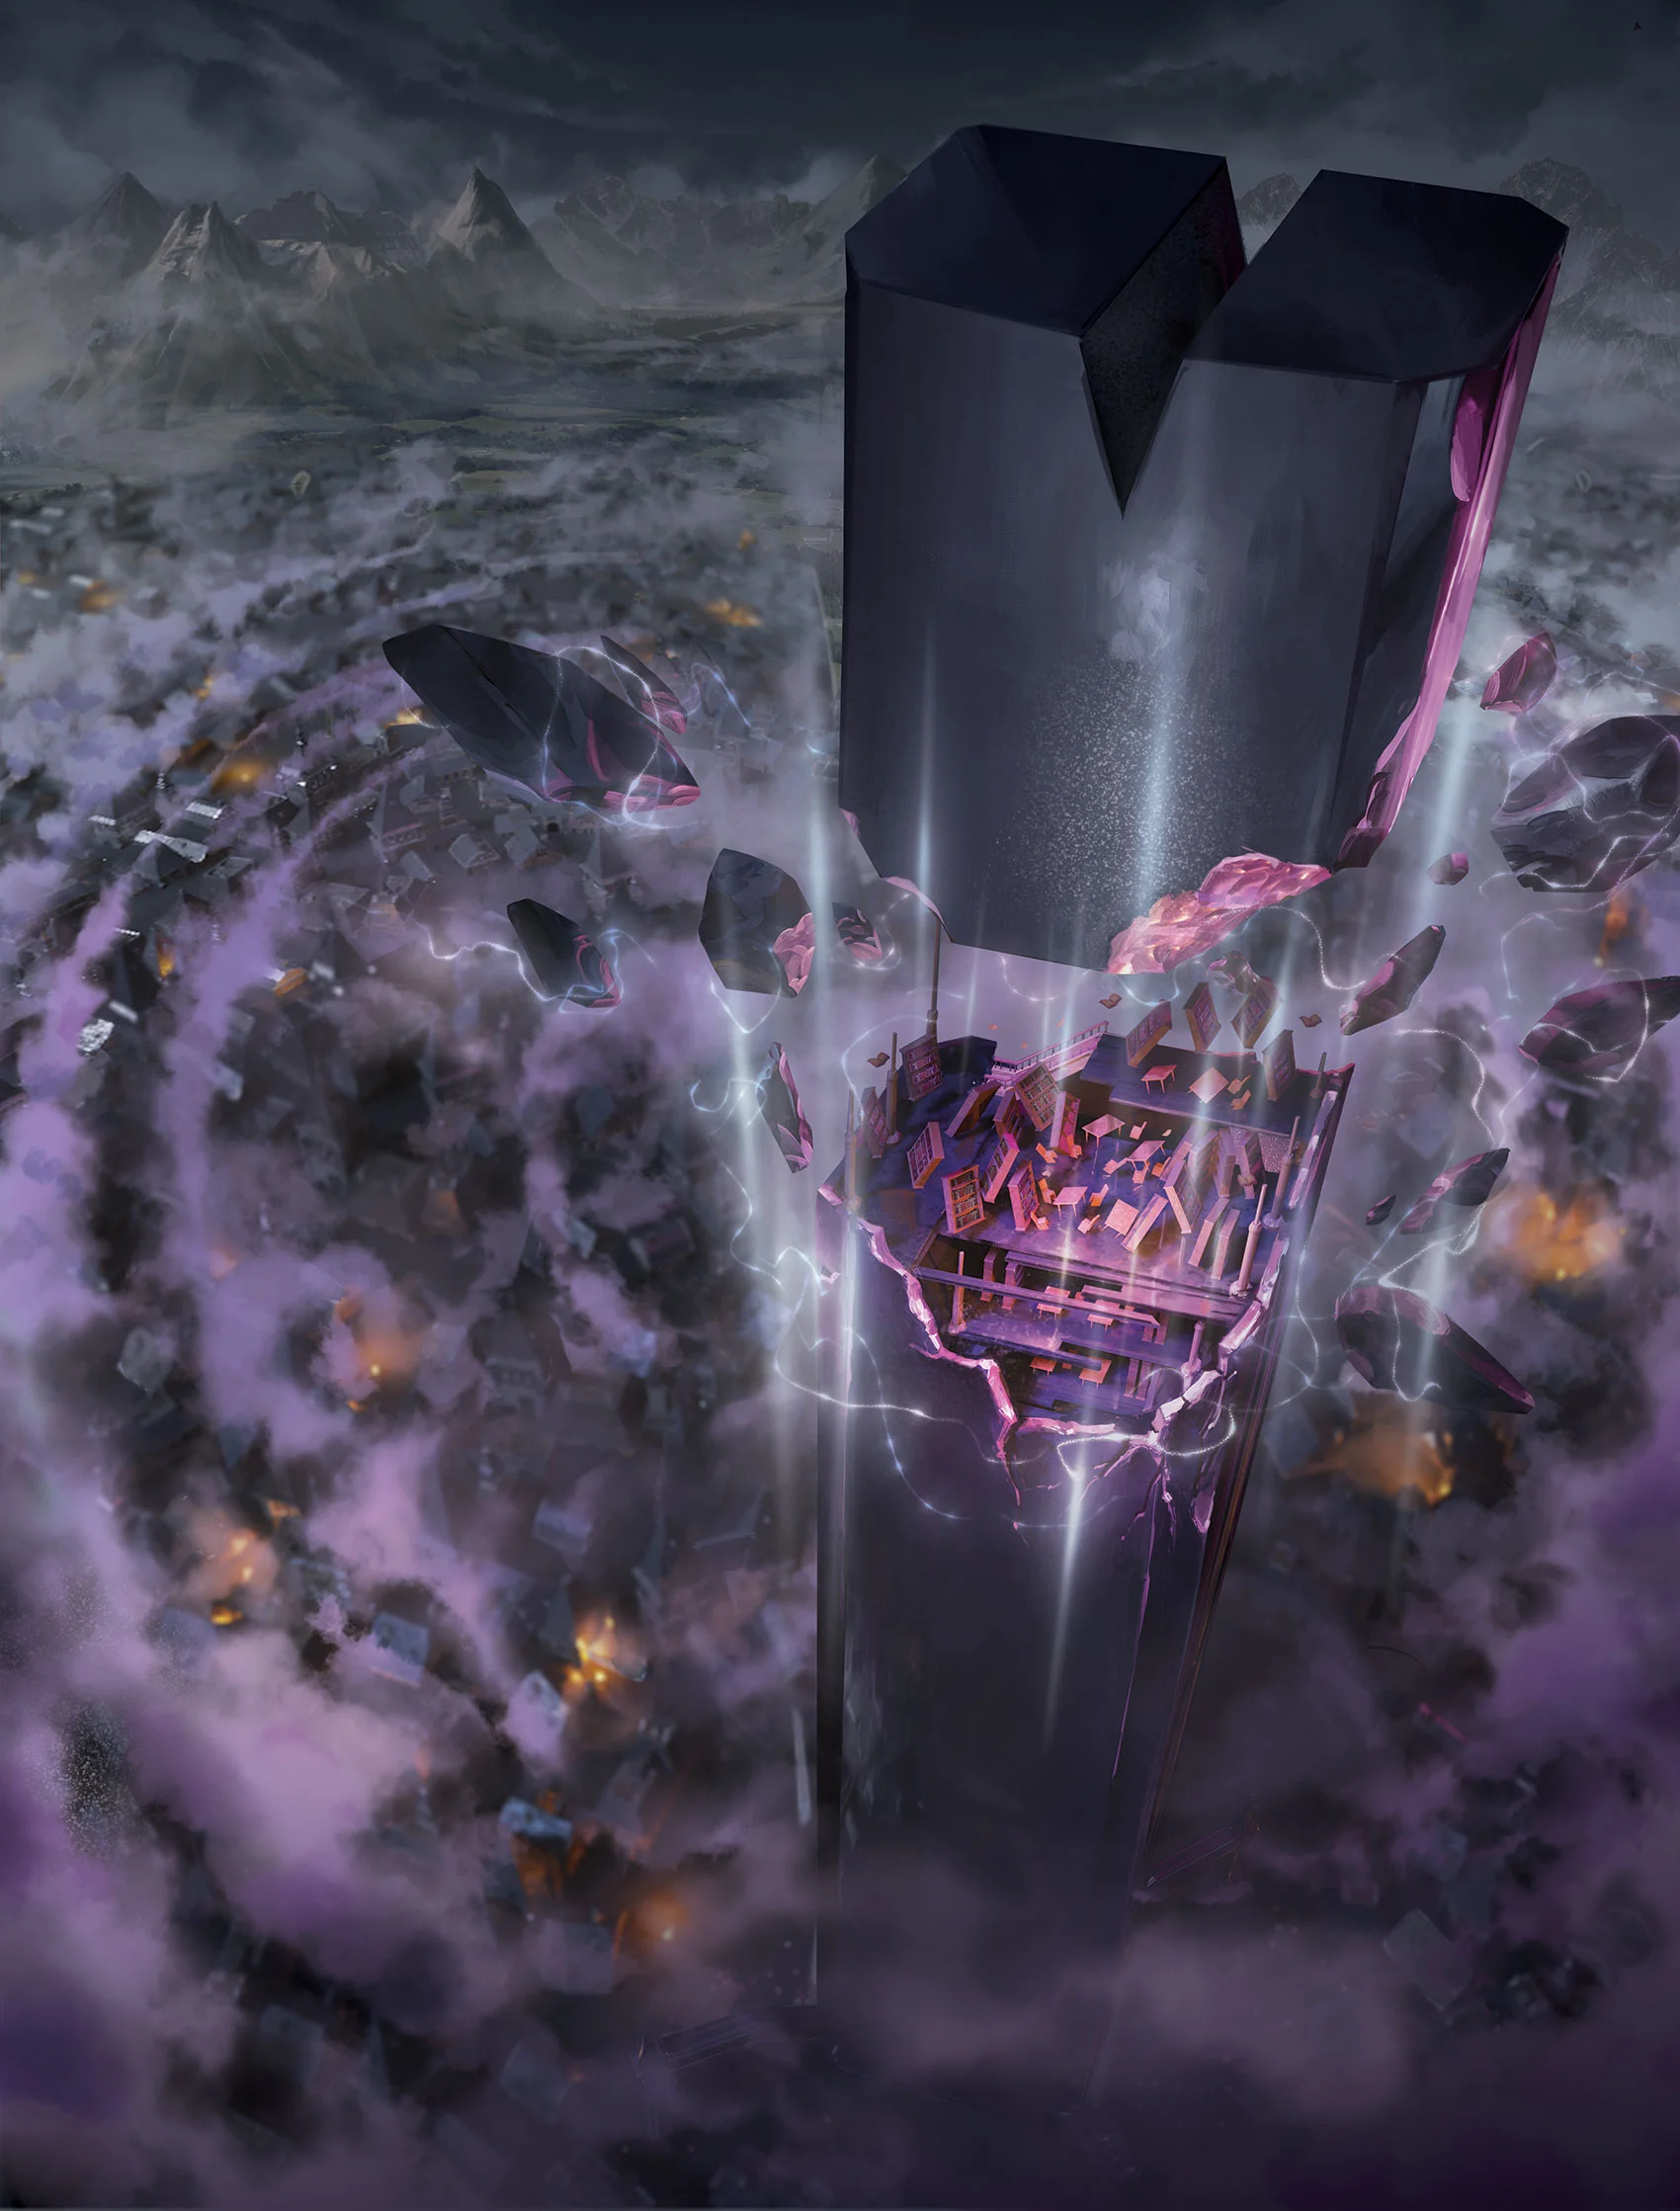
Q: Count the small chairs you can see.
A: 12